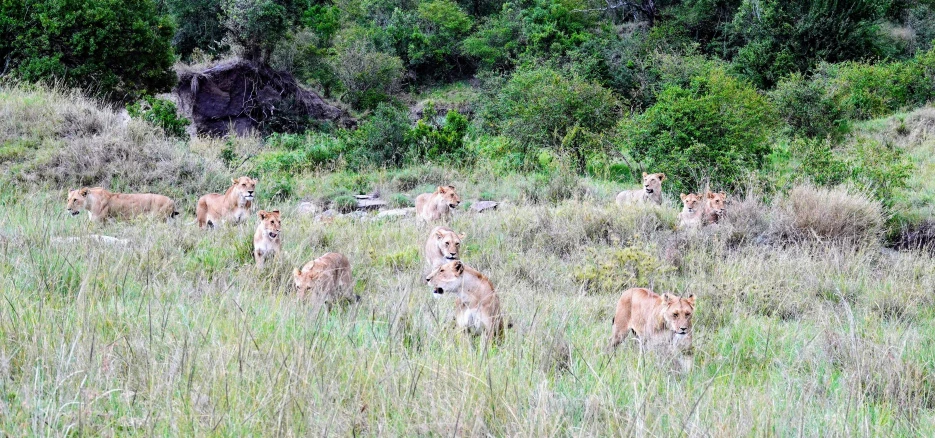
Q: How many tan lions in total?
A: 11